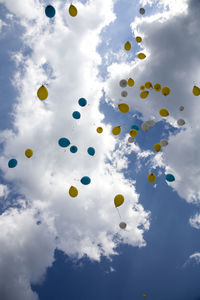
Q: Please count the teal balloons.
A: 10